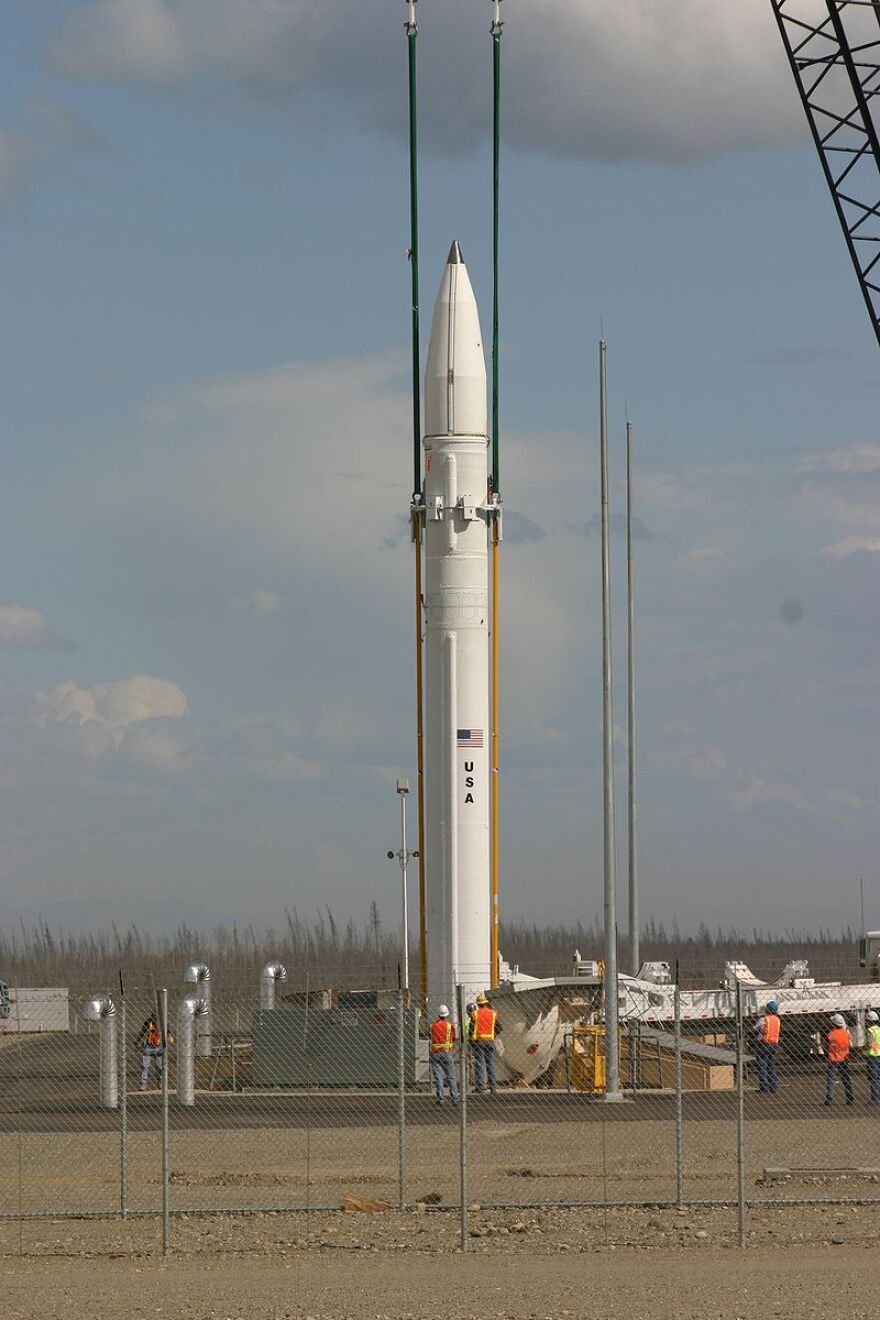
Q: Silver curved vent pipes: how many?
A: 4